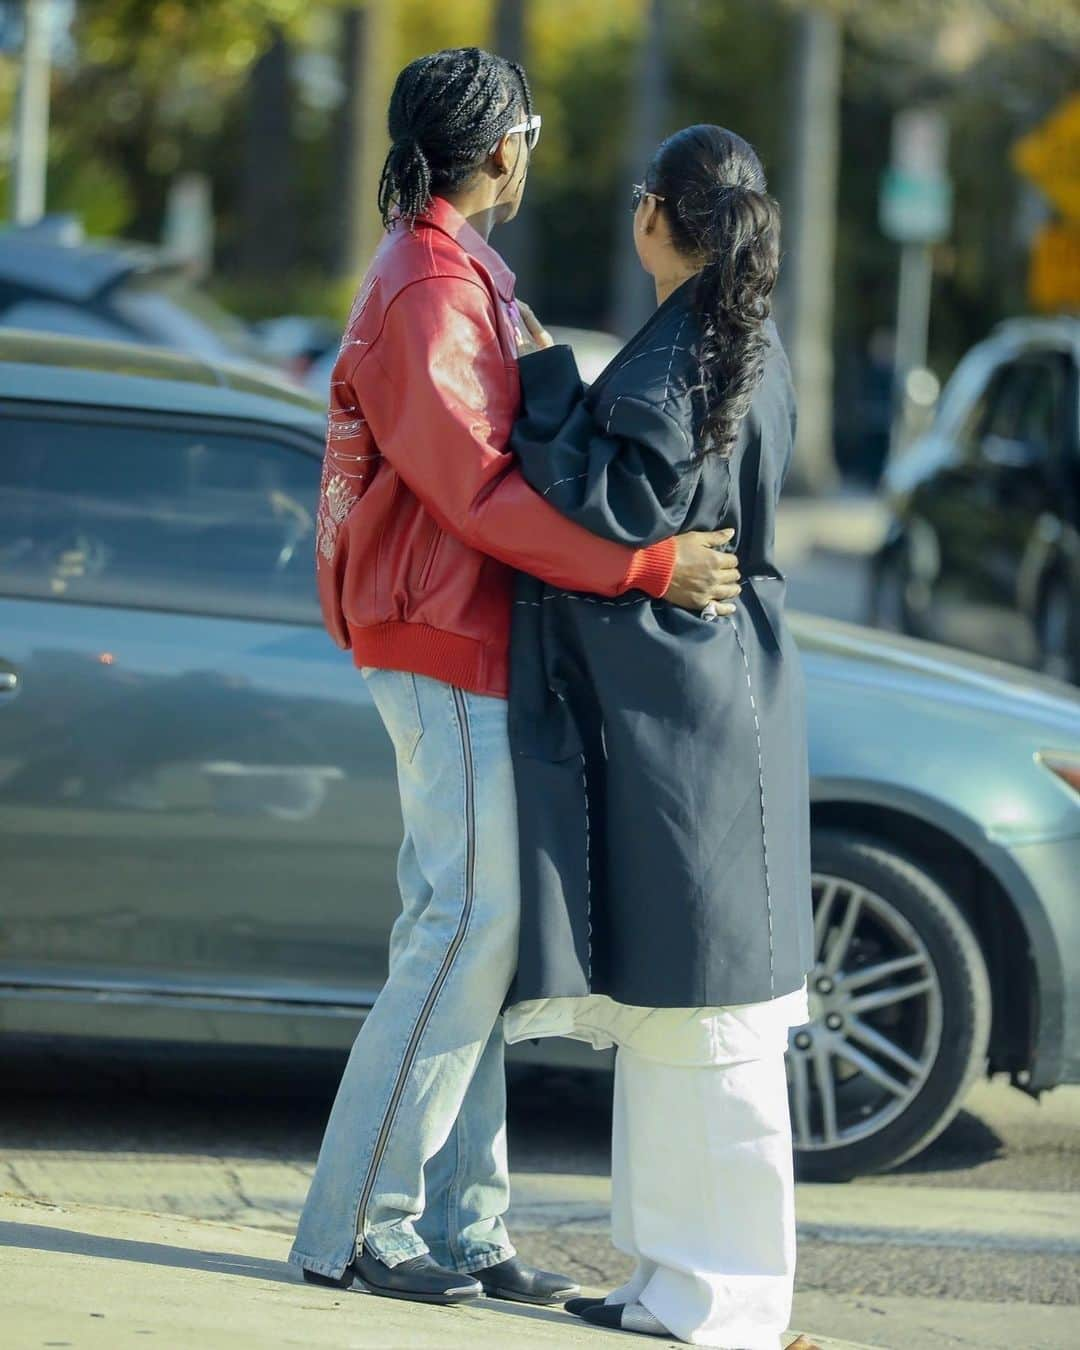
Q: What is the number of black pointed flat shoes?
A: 2